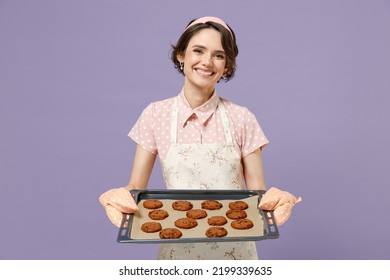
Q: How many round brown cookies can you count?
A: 13